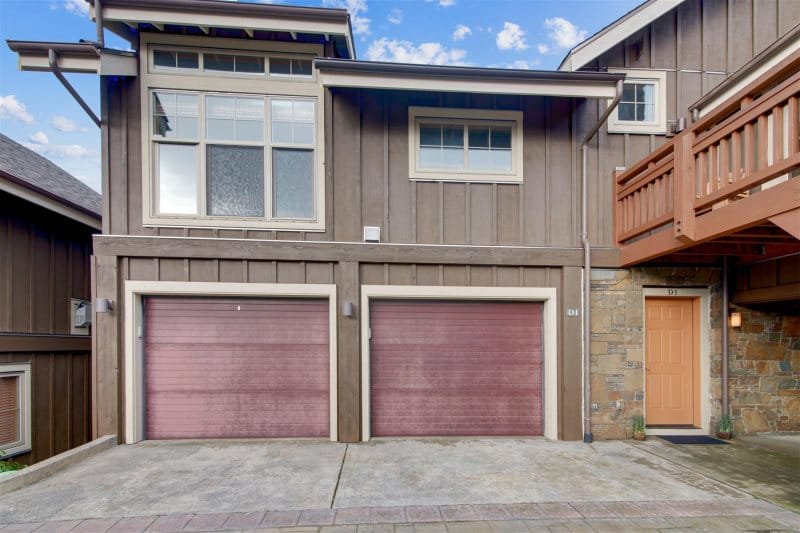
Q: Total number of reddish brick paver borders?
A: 1